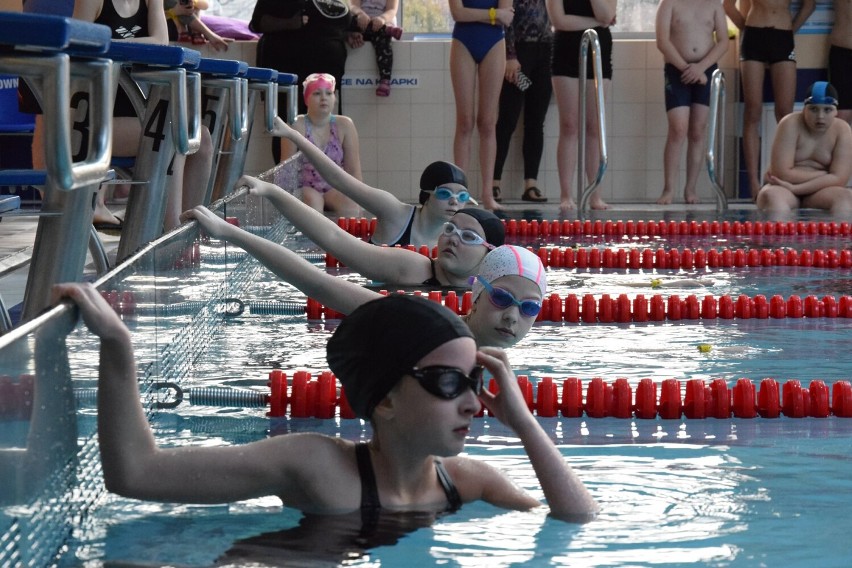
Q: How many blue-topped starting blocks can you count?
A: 5